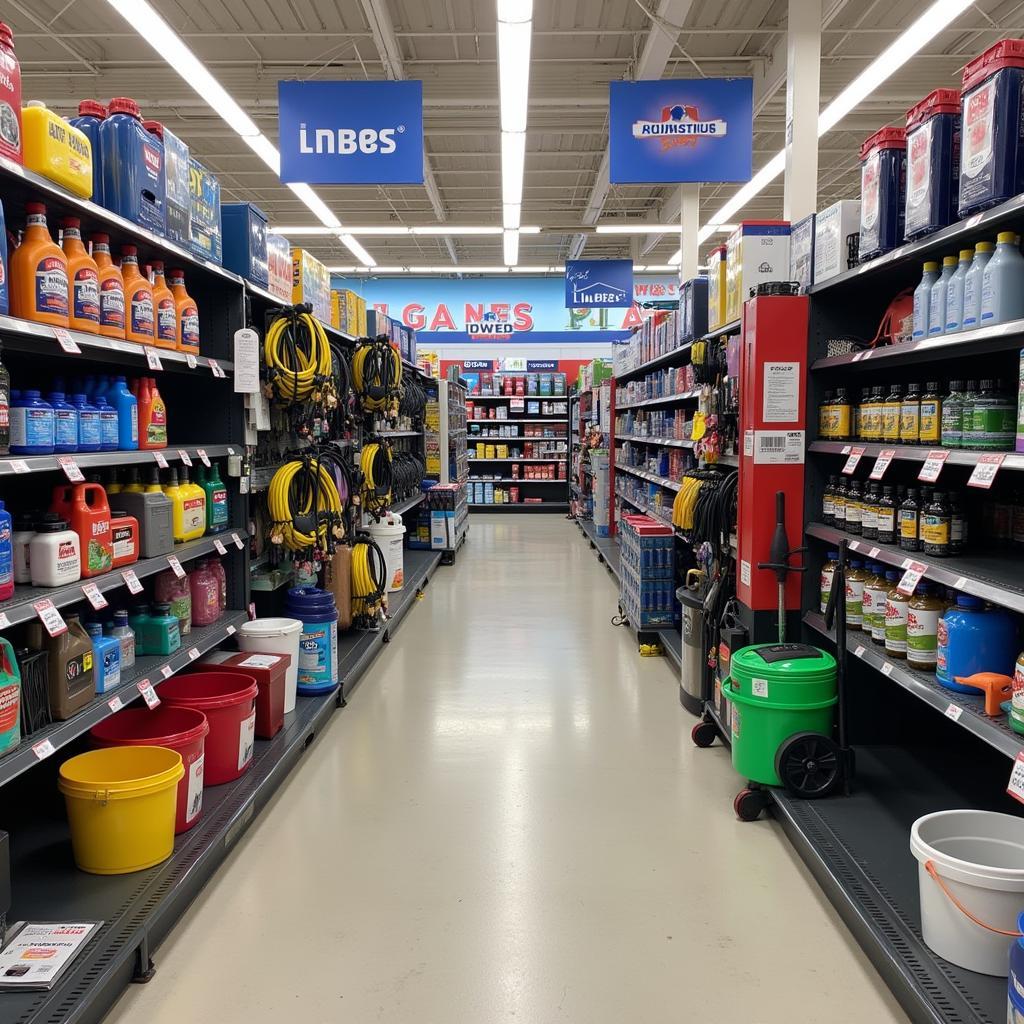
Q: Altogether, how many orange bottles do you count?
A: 6